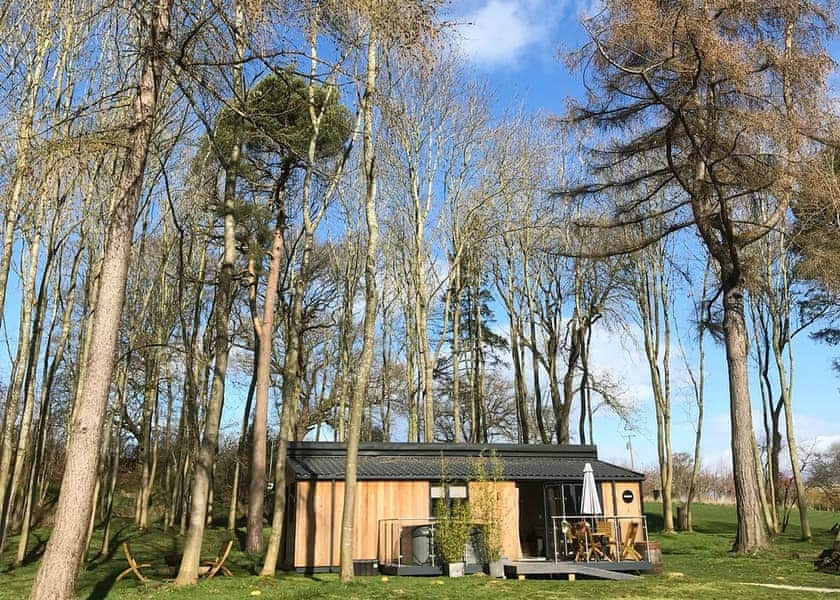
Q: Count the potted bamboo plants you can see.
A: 2